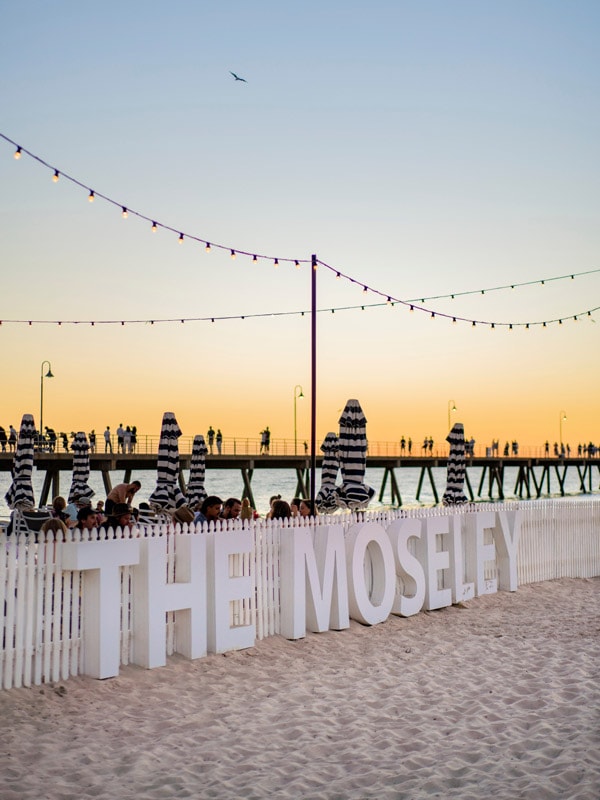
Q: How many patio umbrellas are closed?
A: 7